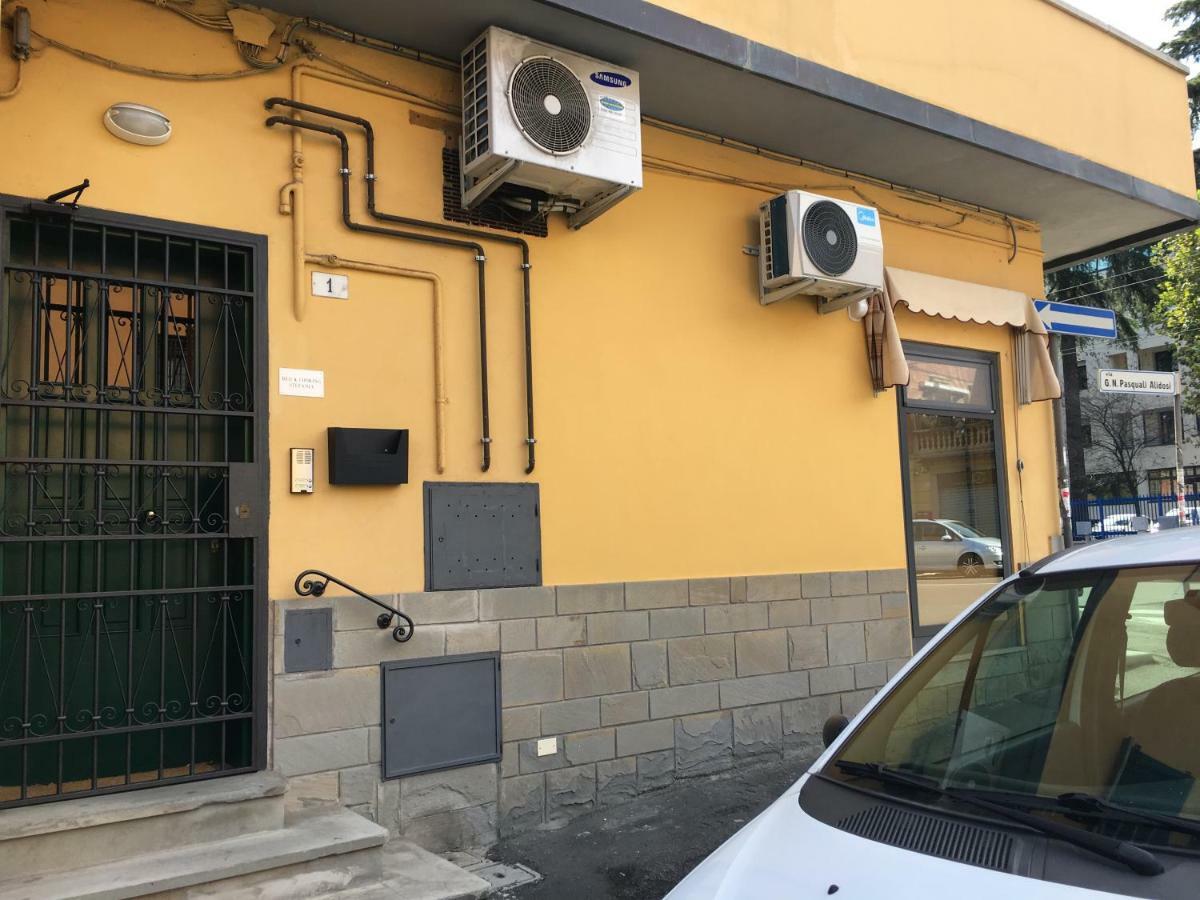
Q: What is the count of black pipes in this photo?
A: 2